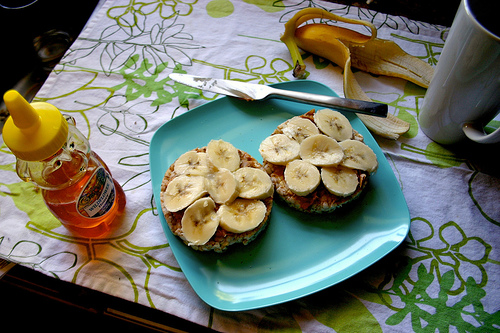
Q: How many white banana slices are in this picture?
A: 14